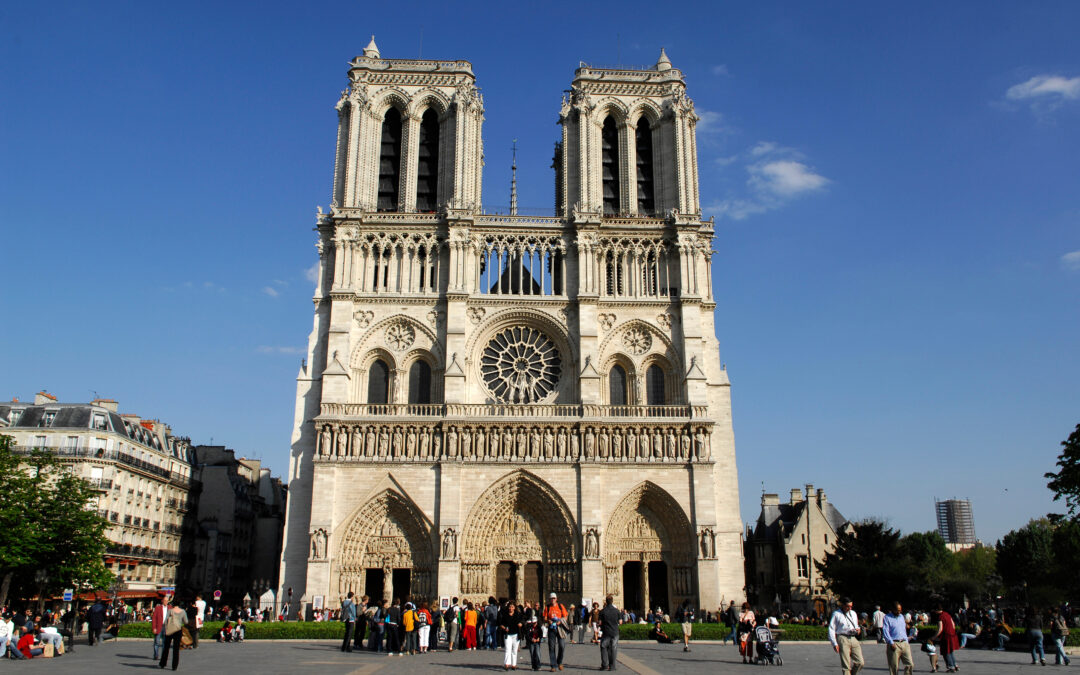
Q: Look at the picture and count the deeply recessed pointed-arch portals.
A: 3